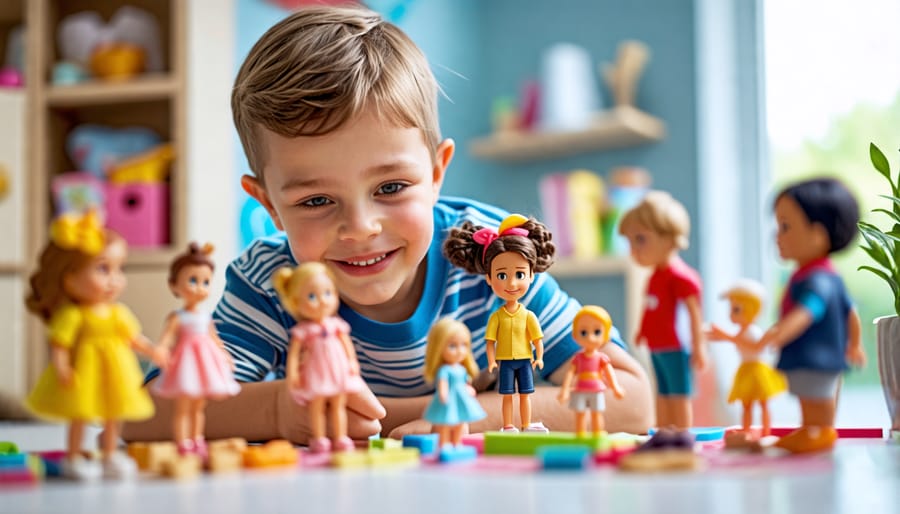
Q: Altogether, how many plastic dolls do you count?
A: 9